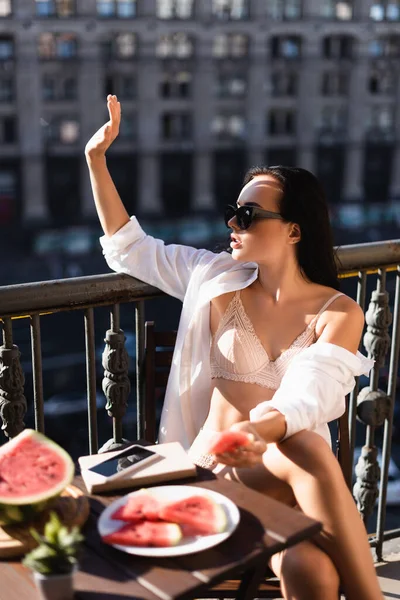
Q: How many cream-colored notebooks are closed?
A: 1